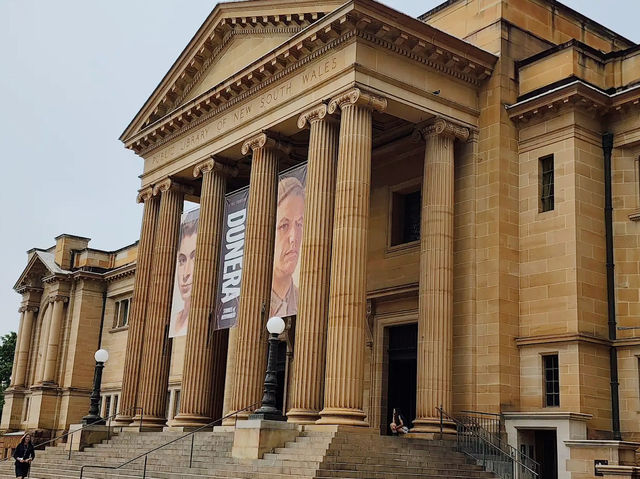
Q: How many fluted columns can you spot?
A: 7